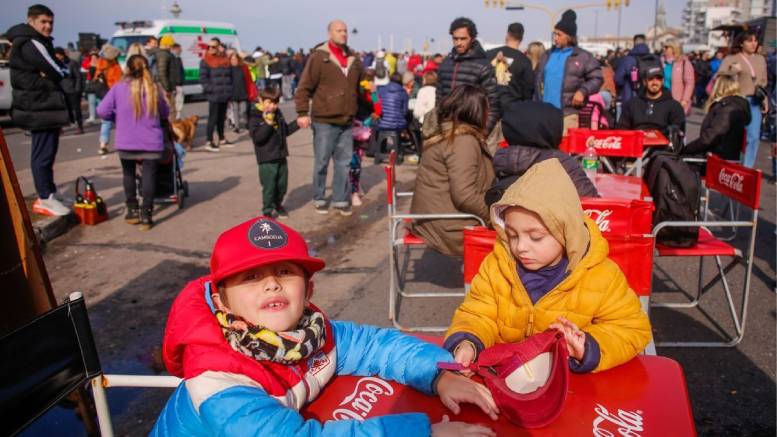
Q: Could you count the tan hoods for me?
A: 1